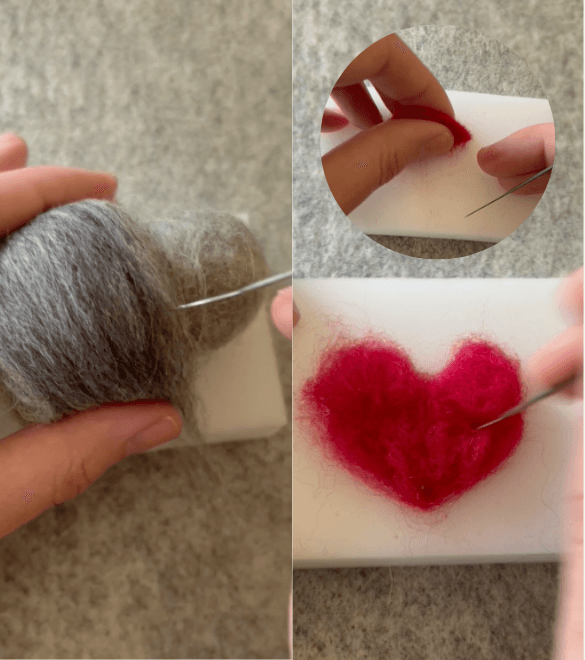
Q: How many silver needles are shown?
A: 3